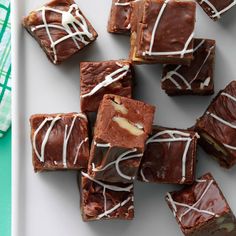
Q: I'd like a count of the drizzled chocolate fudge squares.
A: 12